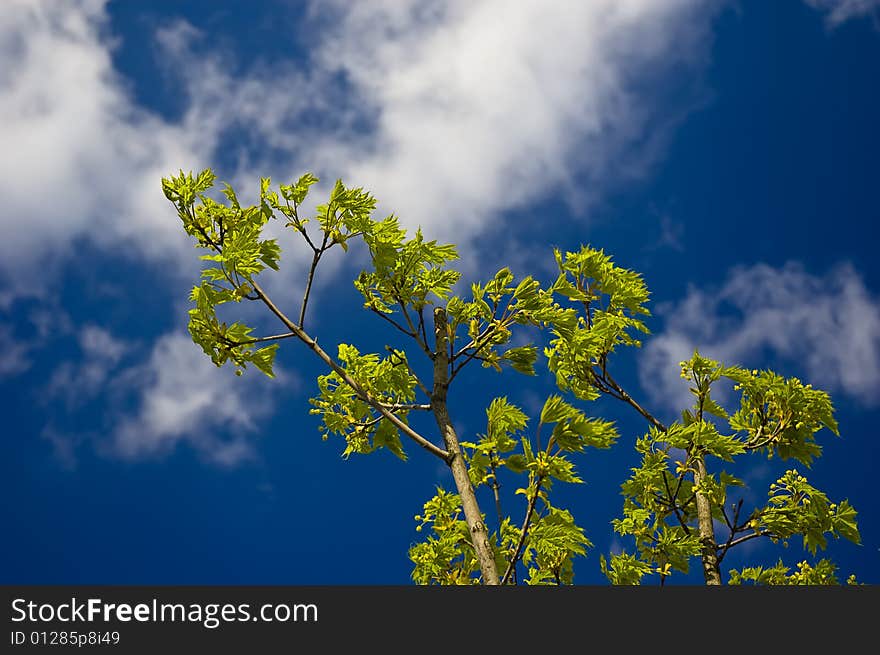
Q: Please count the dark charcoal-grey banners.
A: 1